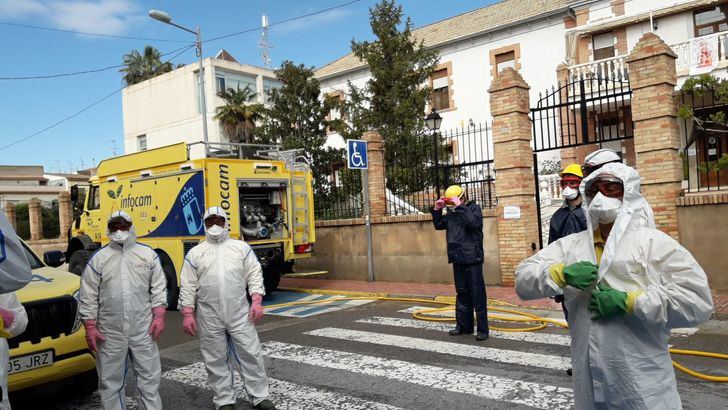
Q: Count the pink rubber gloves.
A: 7